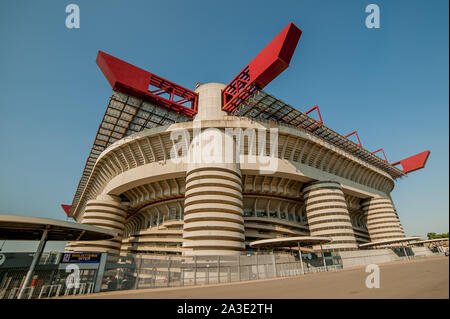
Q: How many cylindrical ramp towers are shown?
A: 4